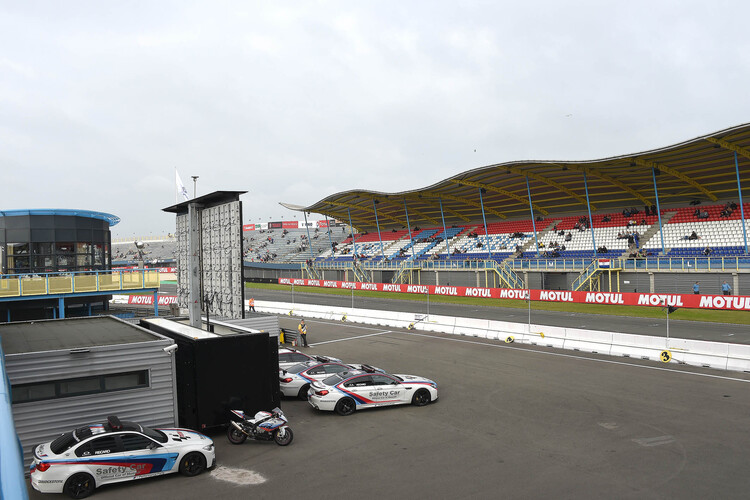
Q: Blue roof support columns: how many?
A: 11